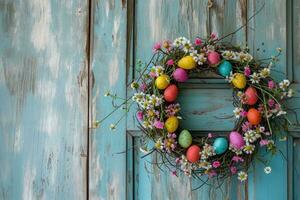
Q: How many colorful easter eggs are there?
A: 14